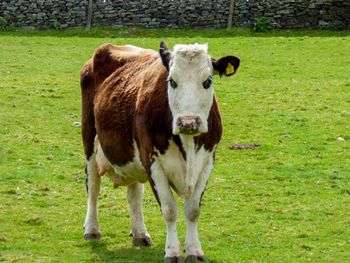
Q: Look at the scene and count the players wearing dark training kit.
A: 0